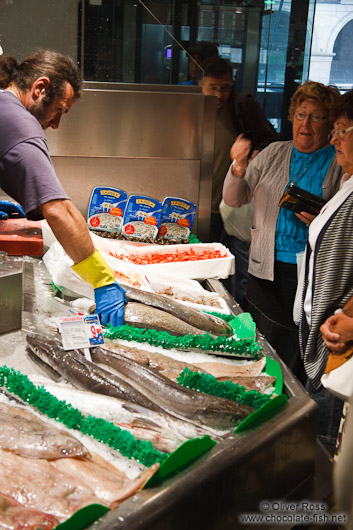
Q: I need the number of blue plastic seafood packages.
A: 3